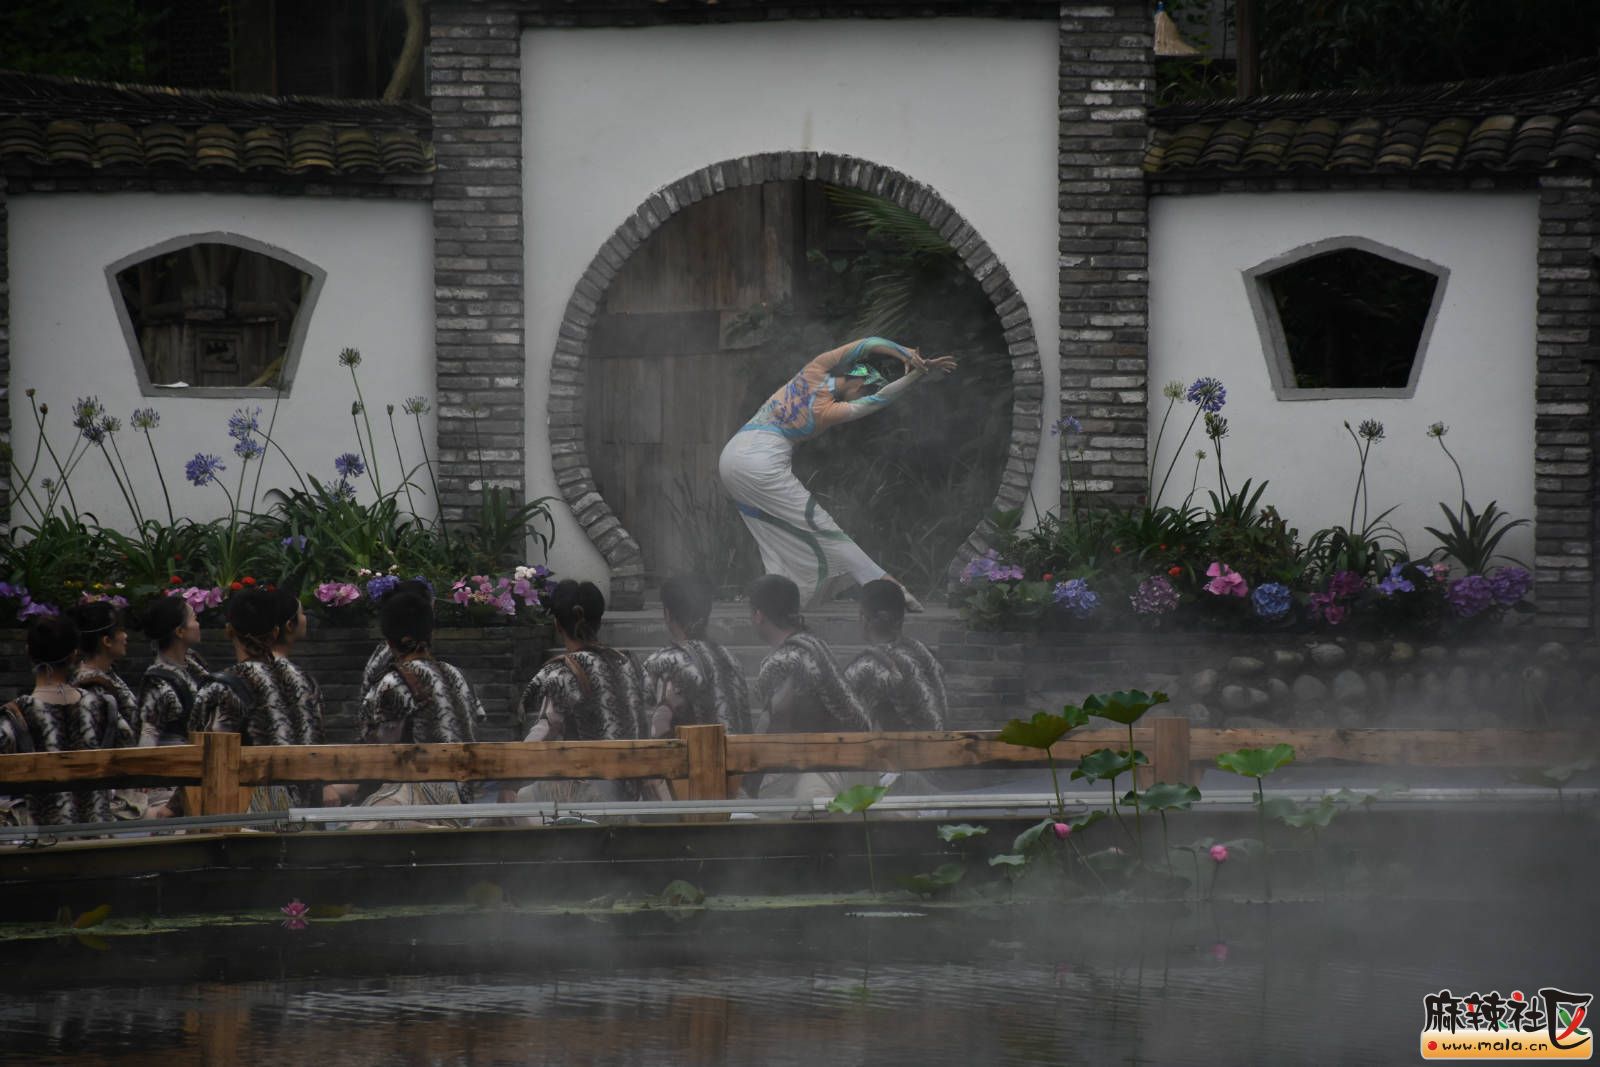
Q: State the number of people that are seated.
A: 11